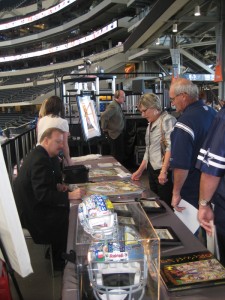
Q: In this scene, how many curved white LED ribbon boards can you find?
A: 2